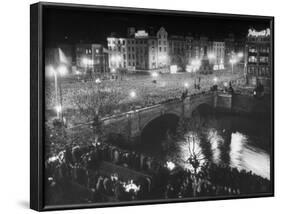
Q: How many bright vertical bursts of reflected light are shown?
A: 3